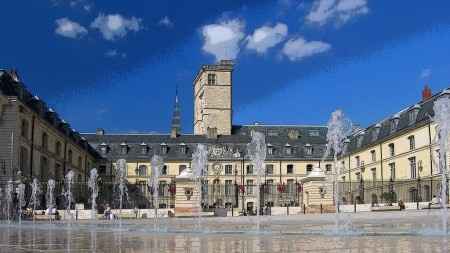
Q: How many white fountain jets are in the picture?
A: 12